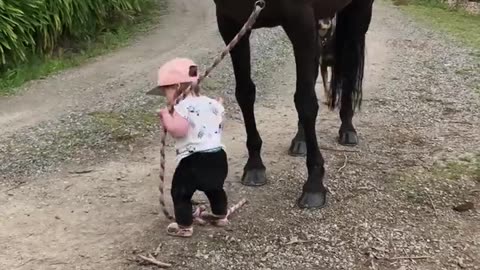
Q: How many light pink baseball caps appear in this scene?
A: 1